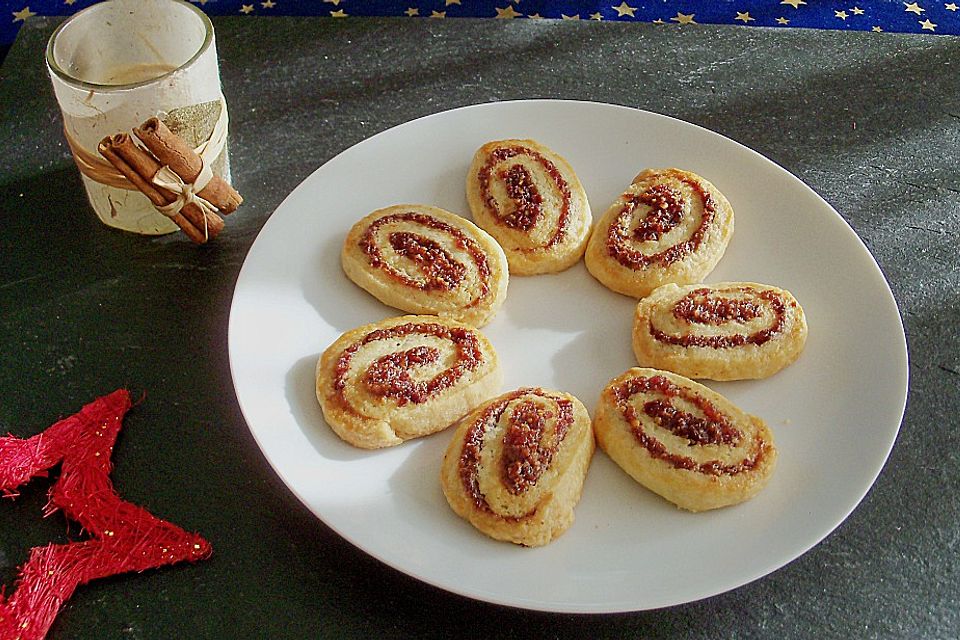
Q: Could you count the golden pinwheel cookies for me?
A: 7